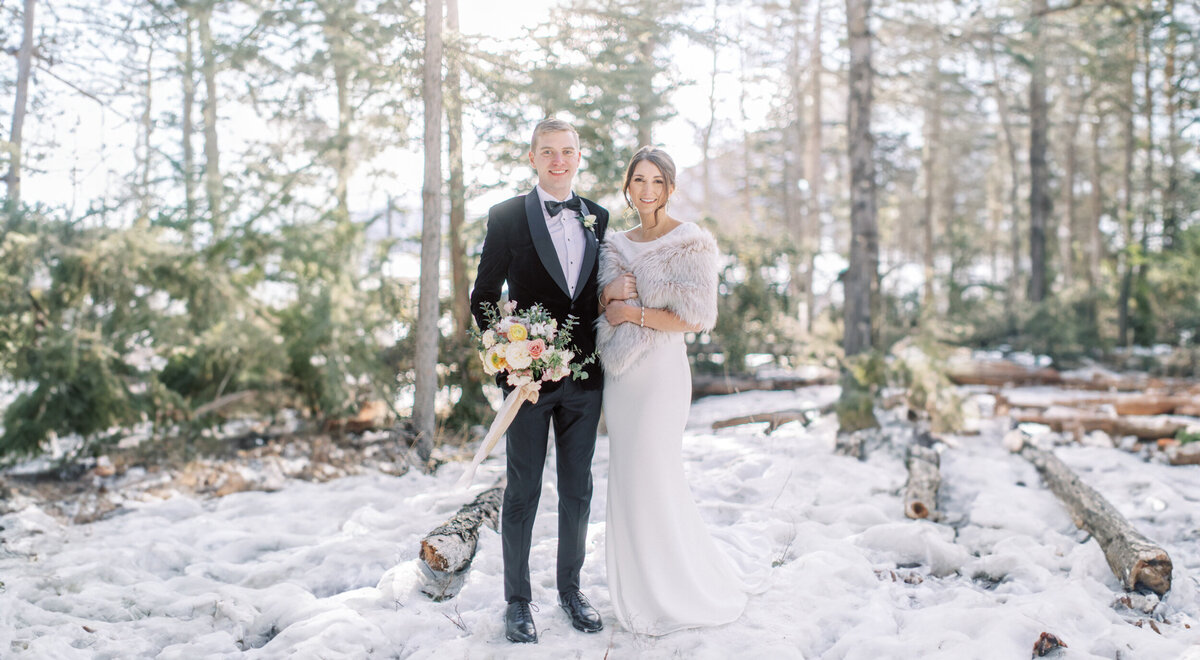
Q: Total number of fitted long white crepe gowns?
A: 1